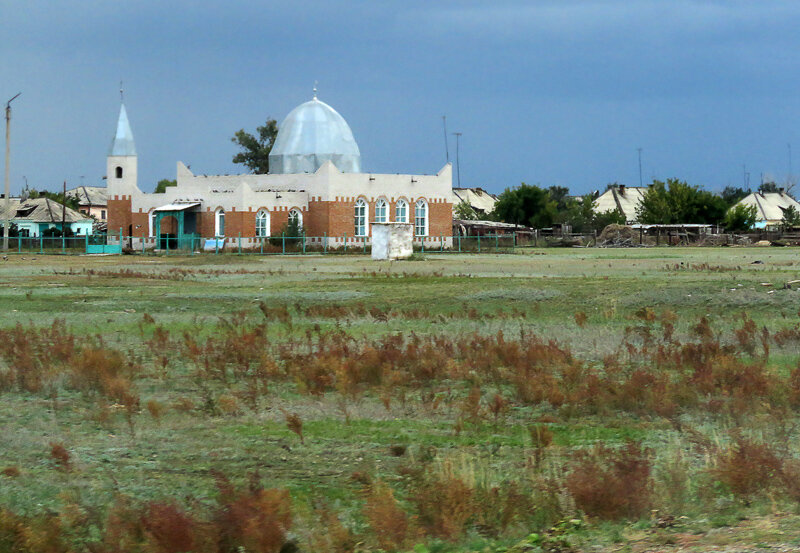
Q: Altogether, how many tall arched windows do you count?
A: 8